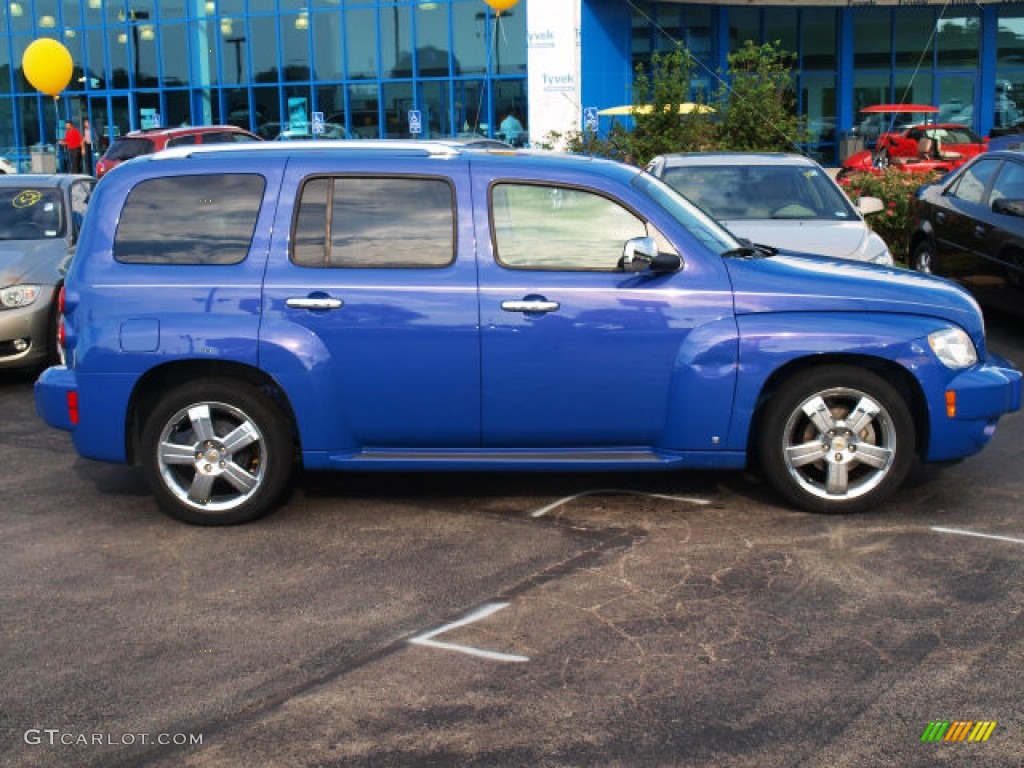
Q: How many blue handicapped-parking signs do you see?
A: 3